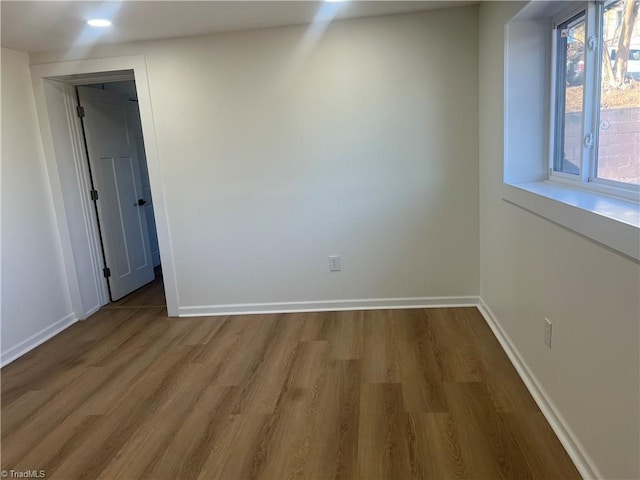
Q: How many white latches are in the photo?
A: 2